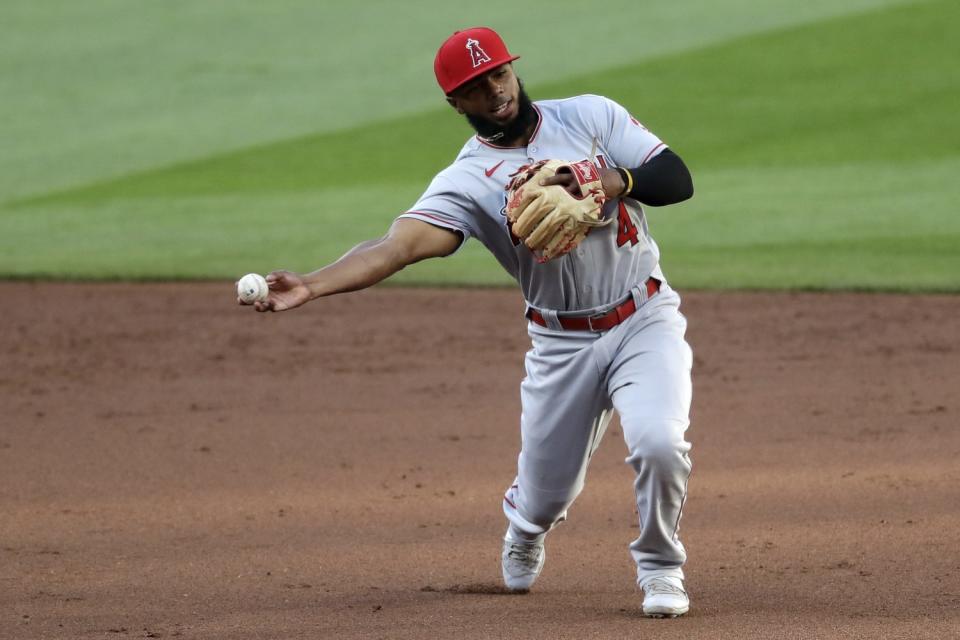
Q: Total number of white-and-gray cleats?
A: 2